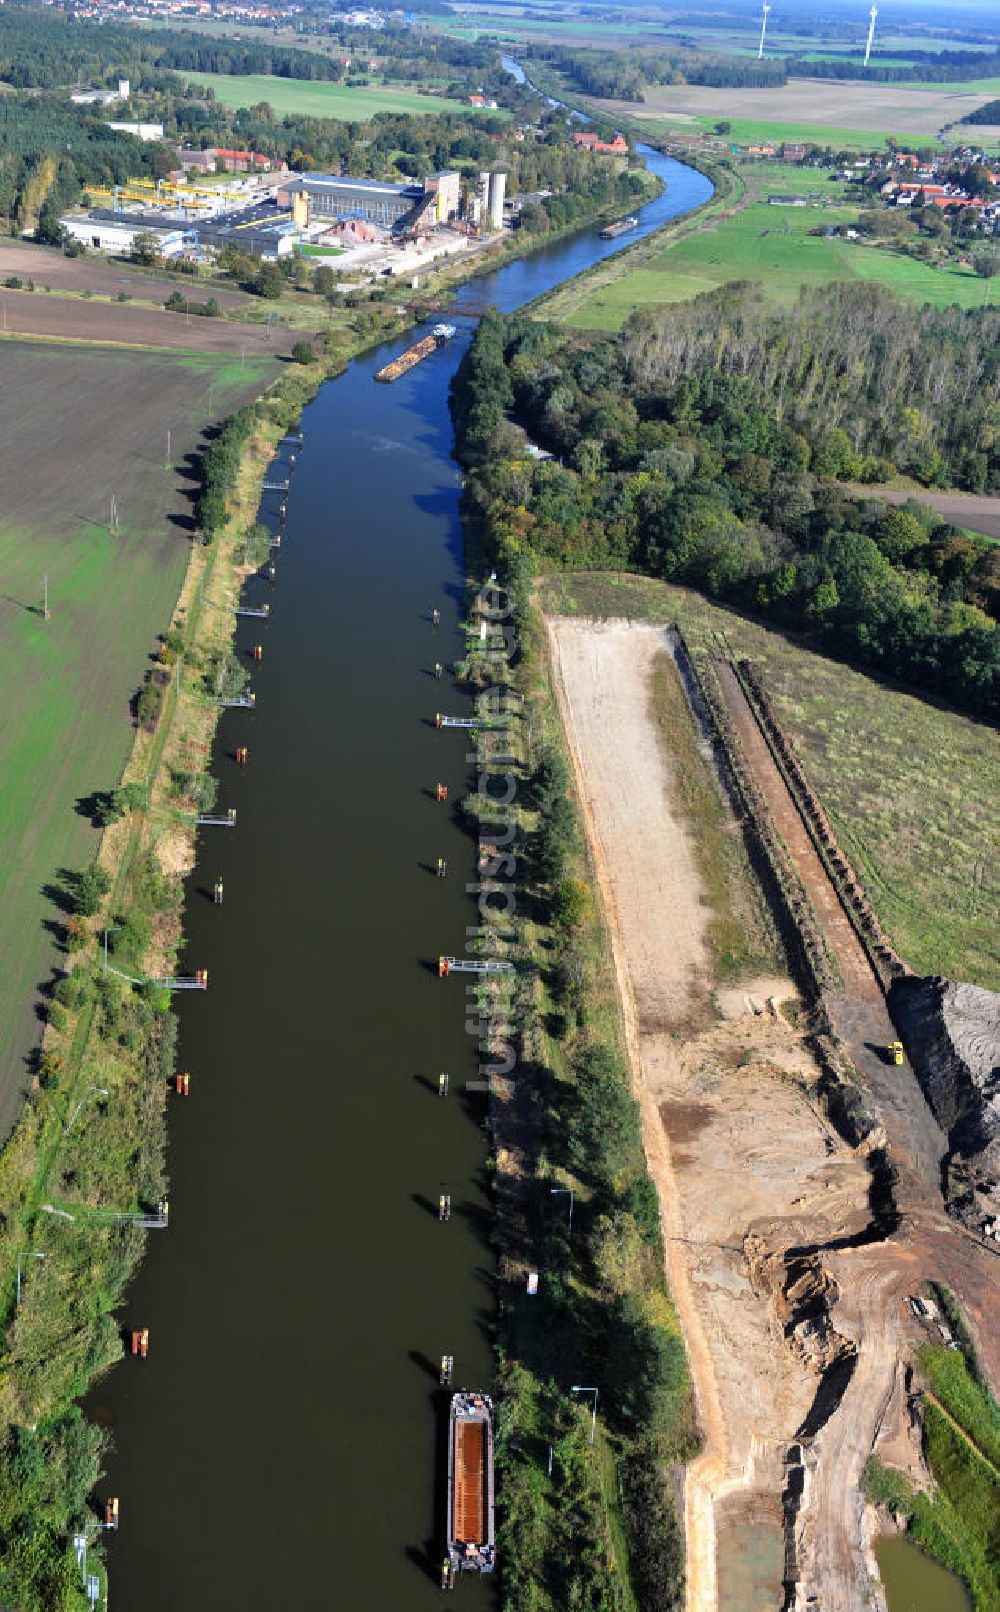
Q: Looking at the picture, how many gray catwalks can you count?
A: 10